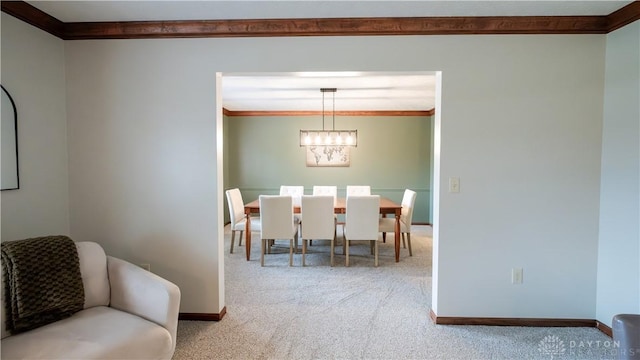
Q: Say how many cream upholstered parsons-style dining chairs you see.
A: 8